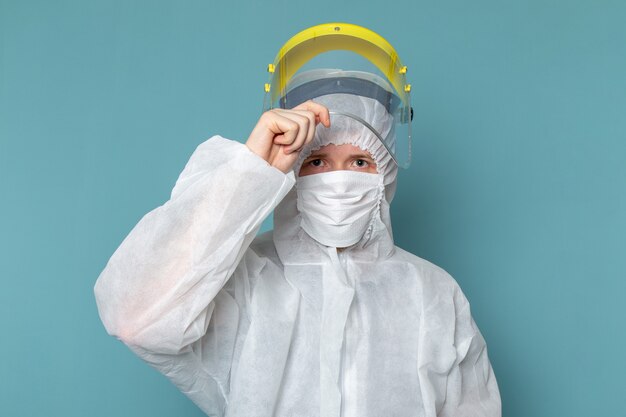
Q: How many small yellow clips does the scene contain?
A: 4